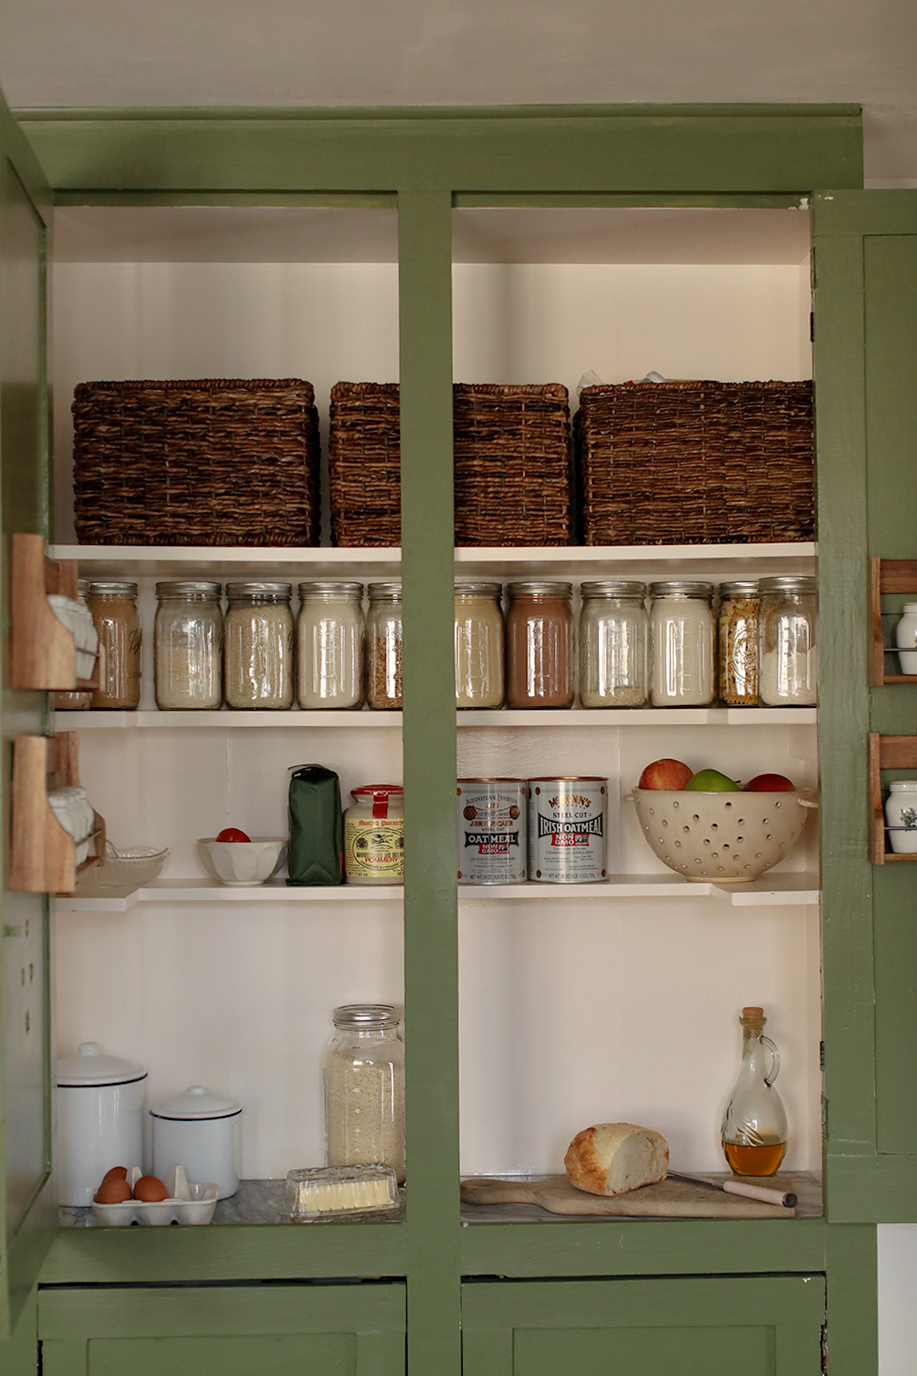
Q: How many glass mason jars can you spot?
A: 13